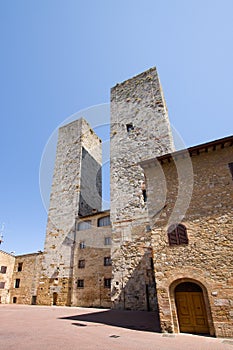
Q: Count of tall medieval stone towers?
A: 2